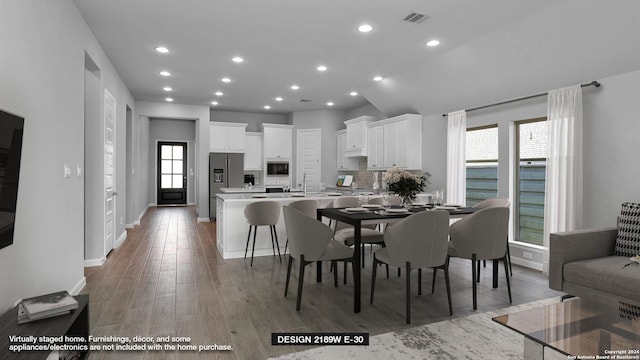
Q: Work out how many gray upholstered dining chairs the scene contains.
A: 6